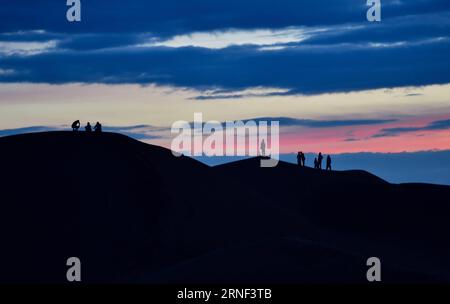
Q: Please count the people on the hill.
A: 9